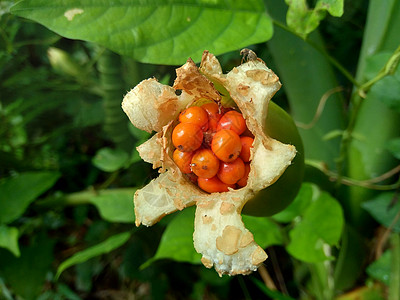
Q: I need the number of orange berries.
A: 11